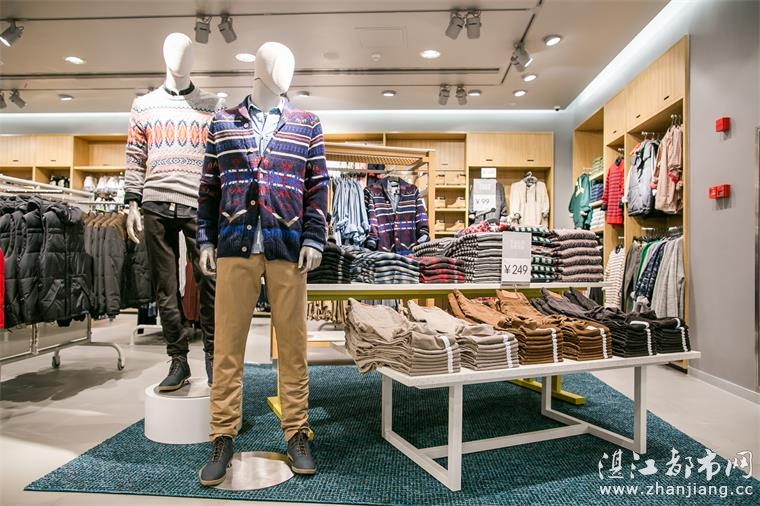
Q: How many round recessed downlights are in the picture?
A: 11